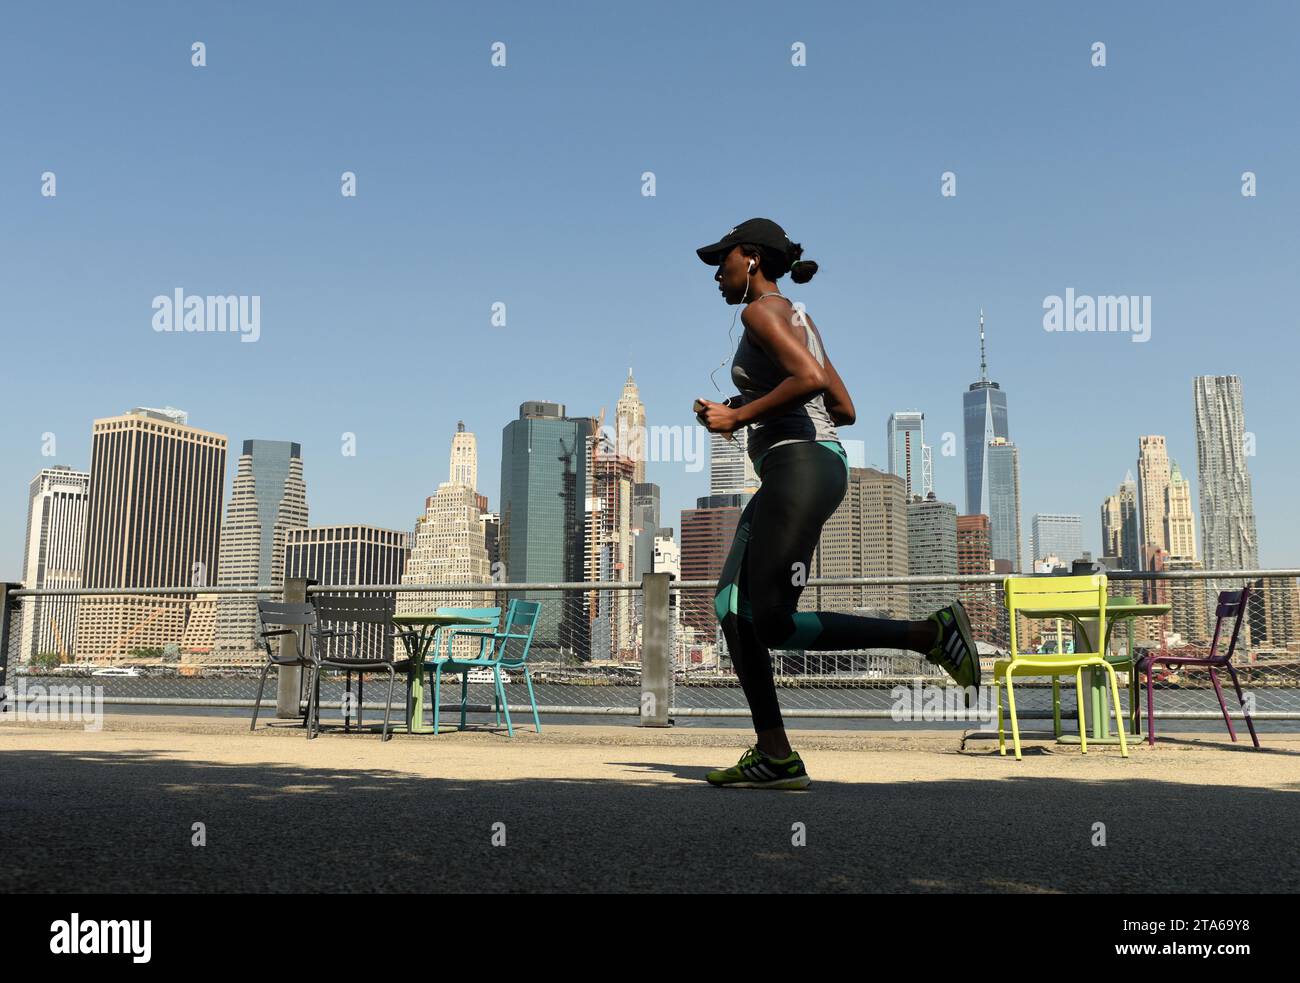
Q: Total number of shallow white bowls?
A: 0